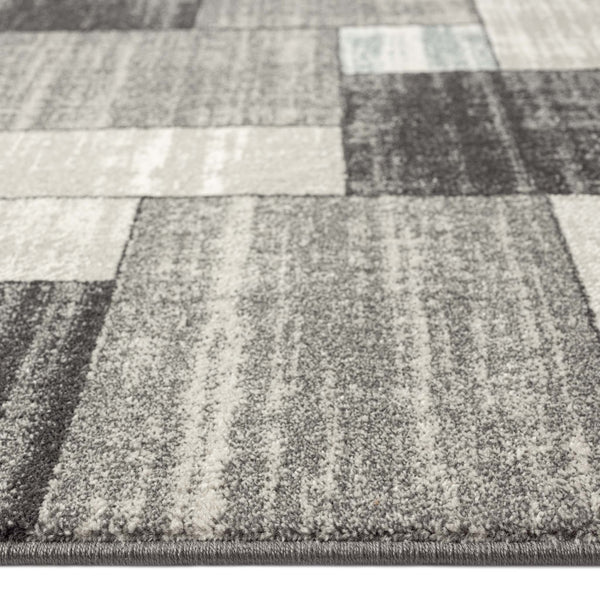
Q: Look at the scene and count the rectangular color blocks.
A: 11